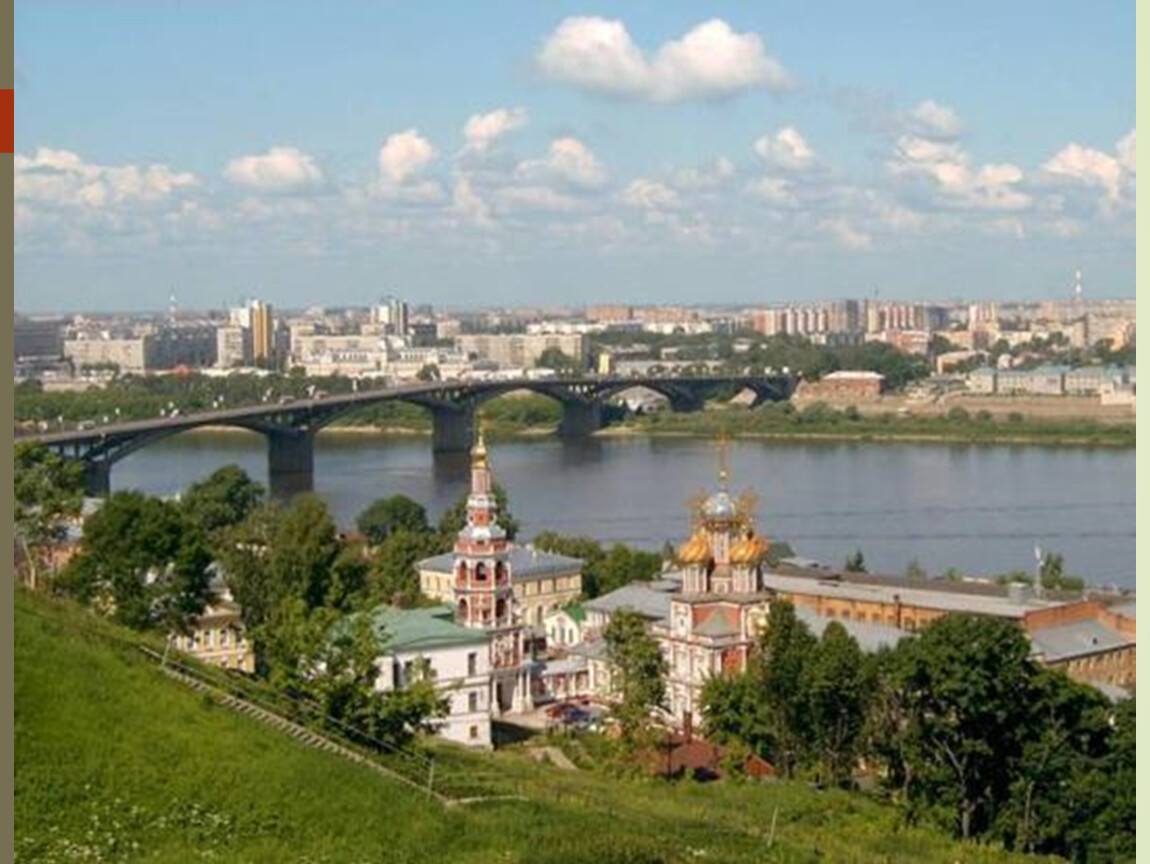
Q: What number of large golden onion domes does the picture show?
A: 2